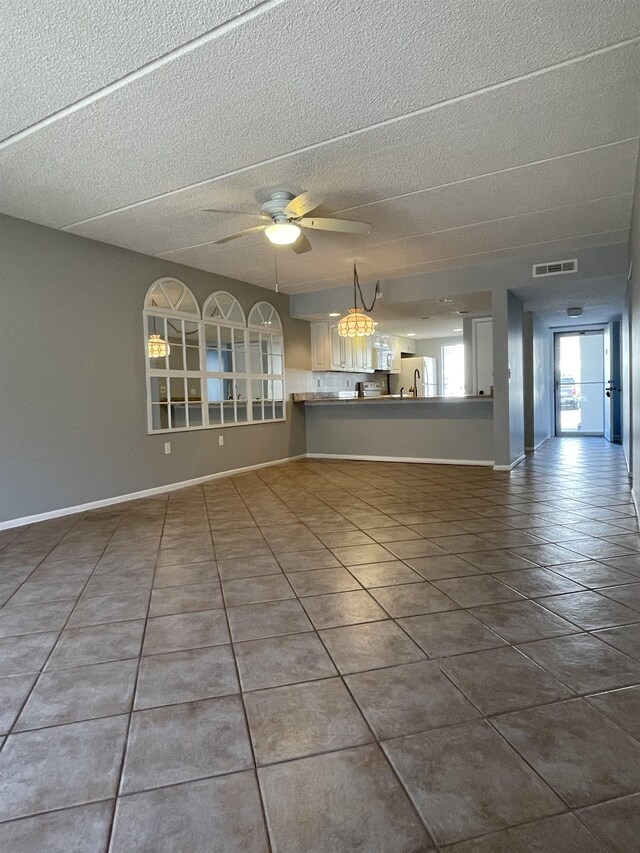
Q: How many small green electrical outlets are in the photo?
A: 0